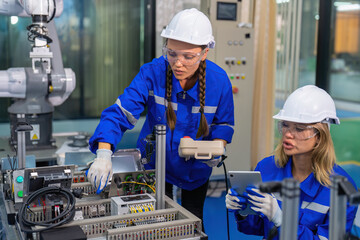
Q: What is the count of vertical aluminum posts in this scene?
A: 4